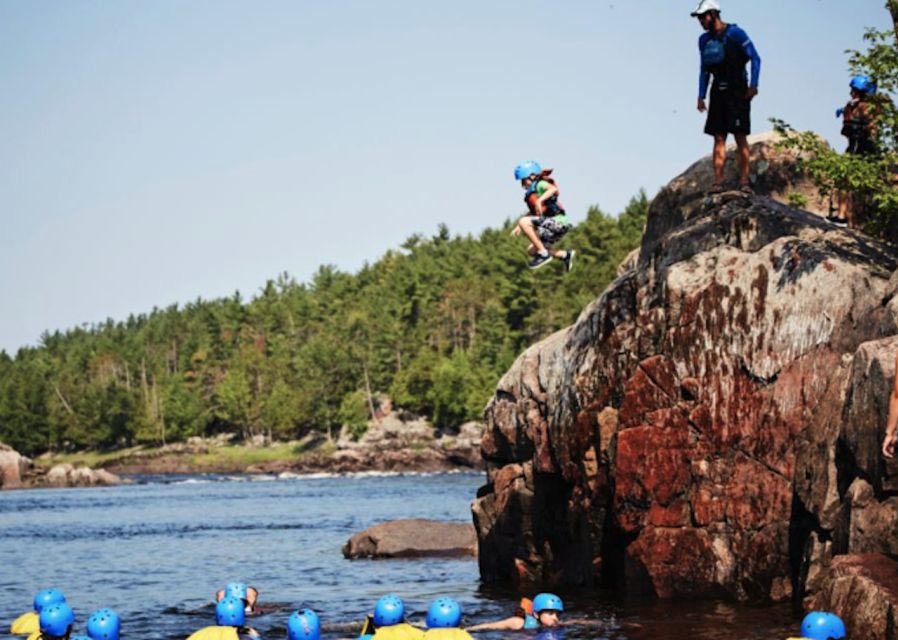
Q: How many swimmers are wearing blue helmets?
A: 10